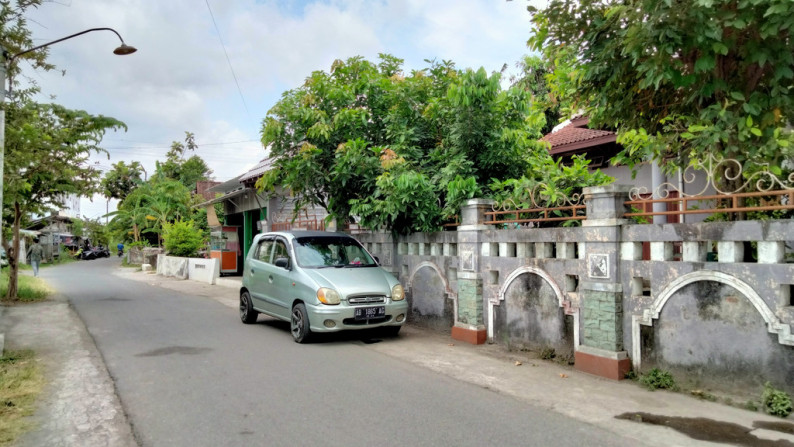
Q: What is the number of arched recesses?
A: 3